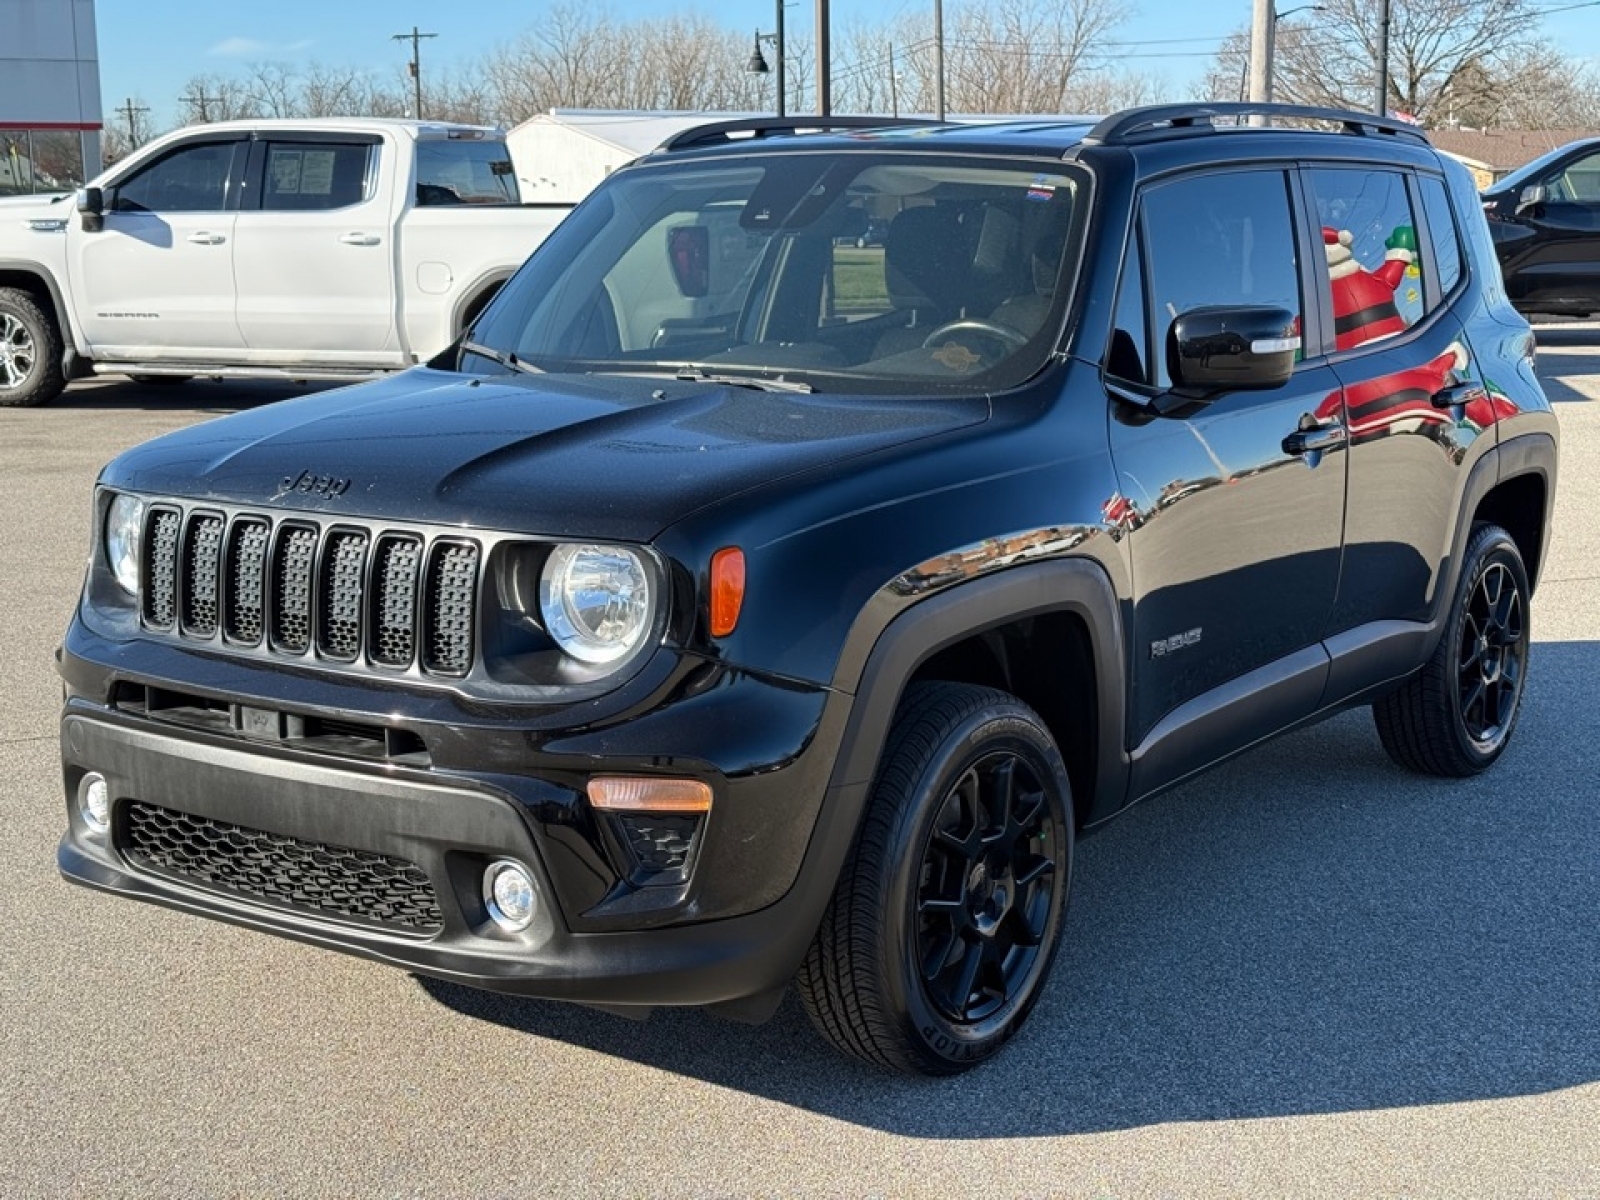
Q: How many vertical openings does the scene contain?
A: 7